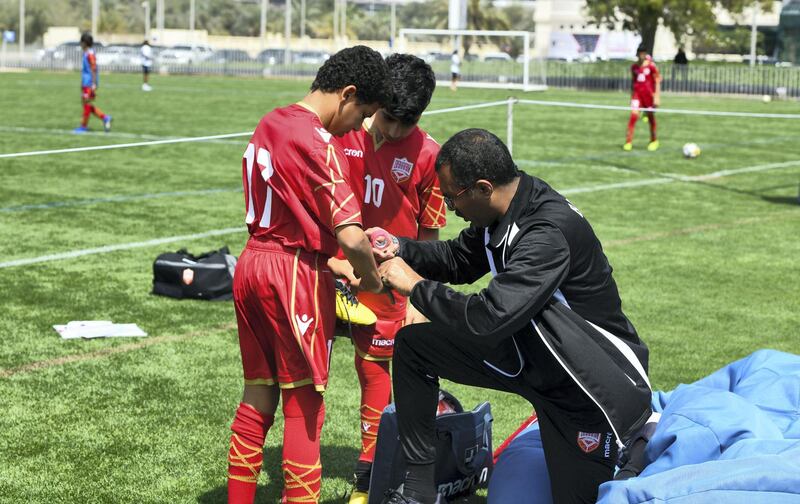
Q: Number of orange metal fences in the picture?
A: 0